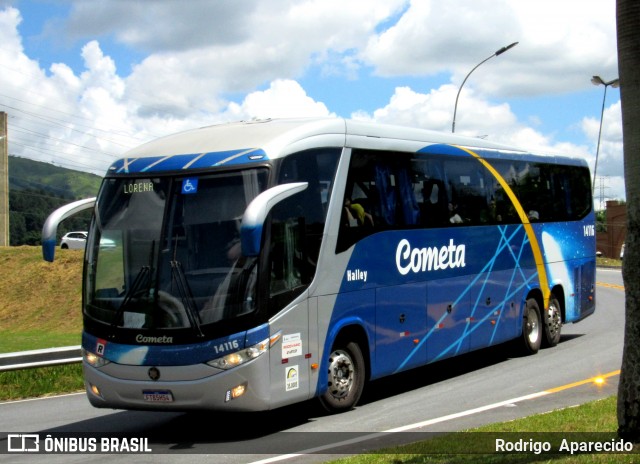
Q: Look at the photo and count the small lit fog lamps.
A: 2